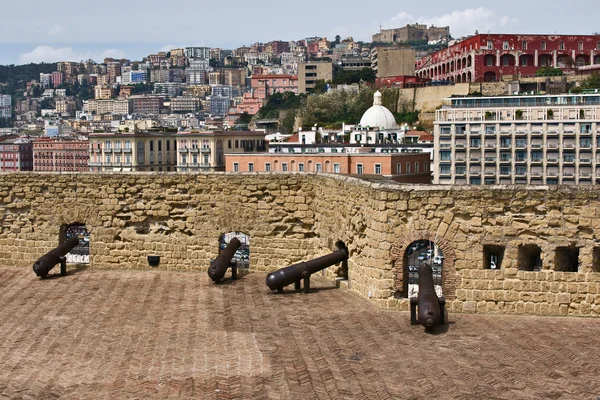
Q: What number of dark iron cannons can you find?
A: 4